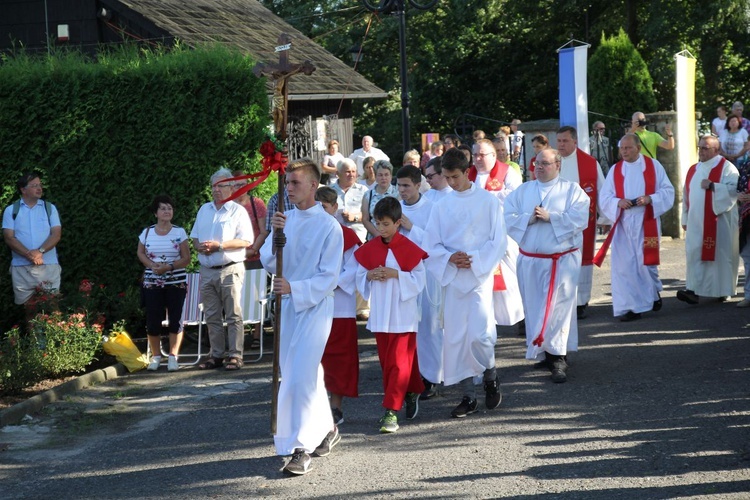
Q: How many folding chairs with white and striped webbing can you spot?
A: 2